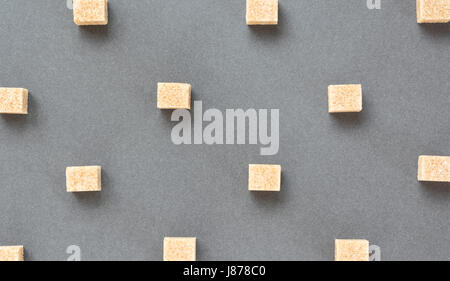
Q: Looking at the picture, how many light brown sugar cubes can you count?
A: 12